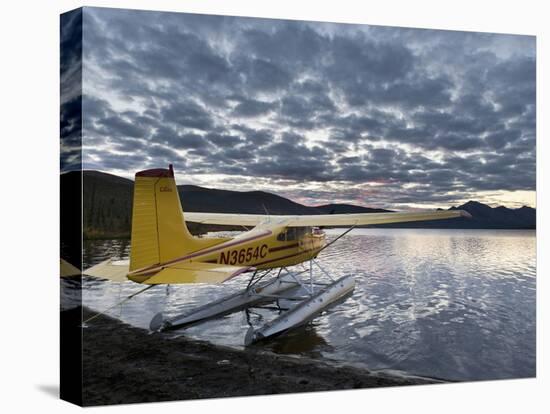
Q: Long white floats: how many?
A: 2